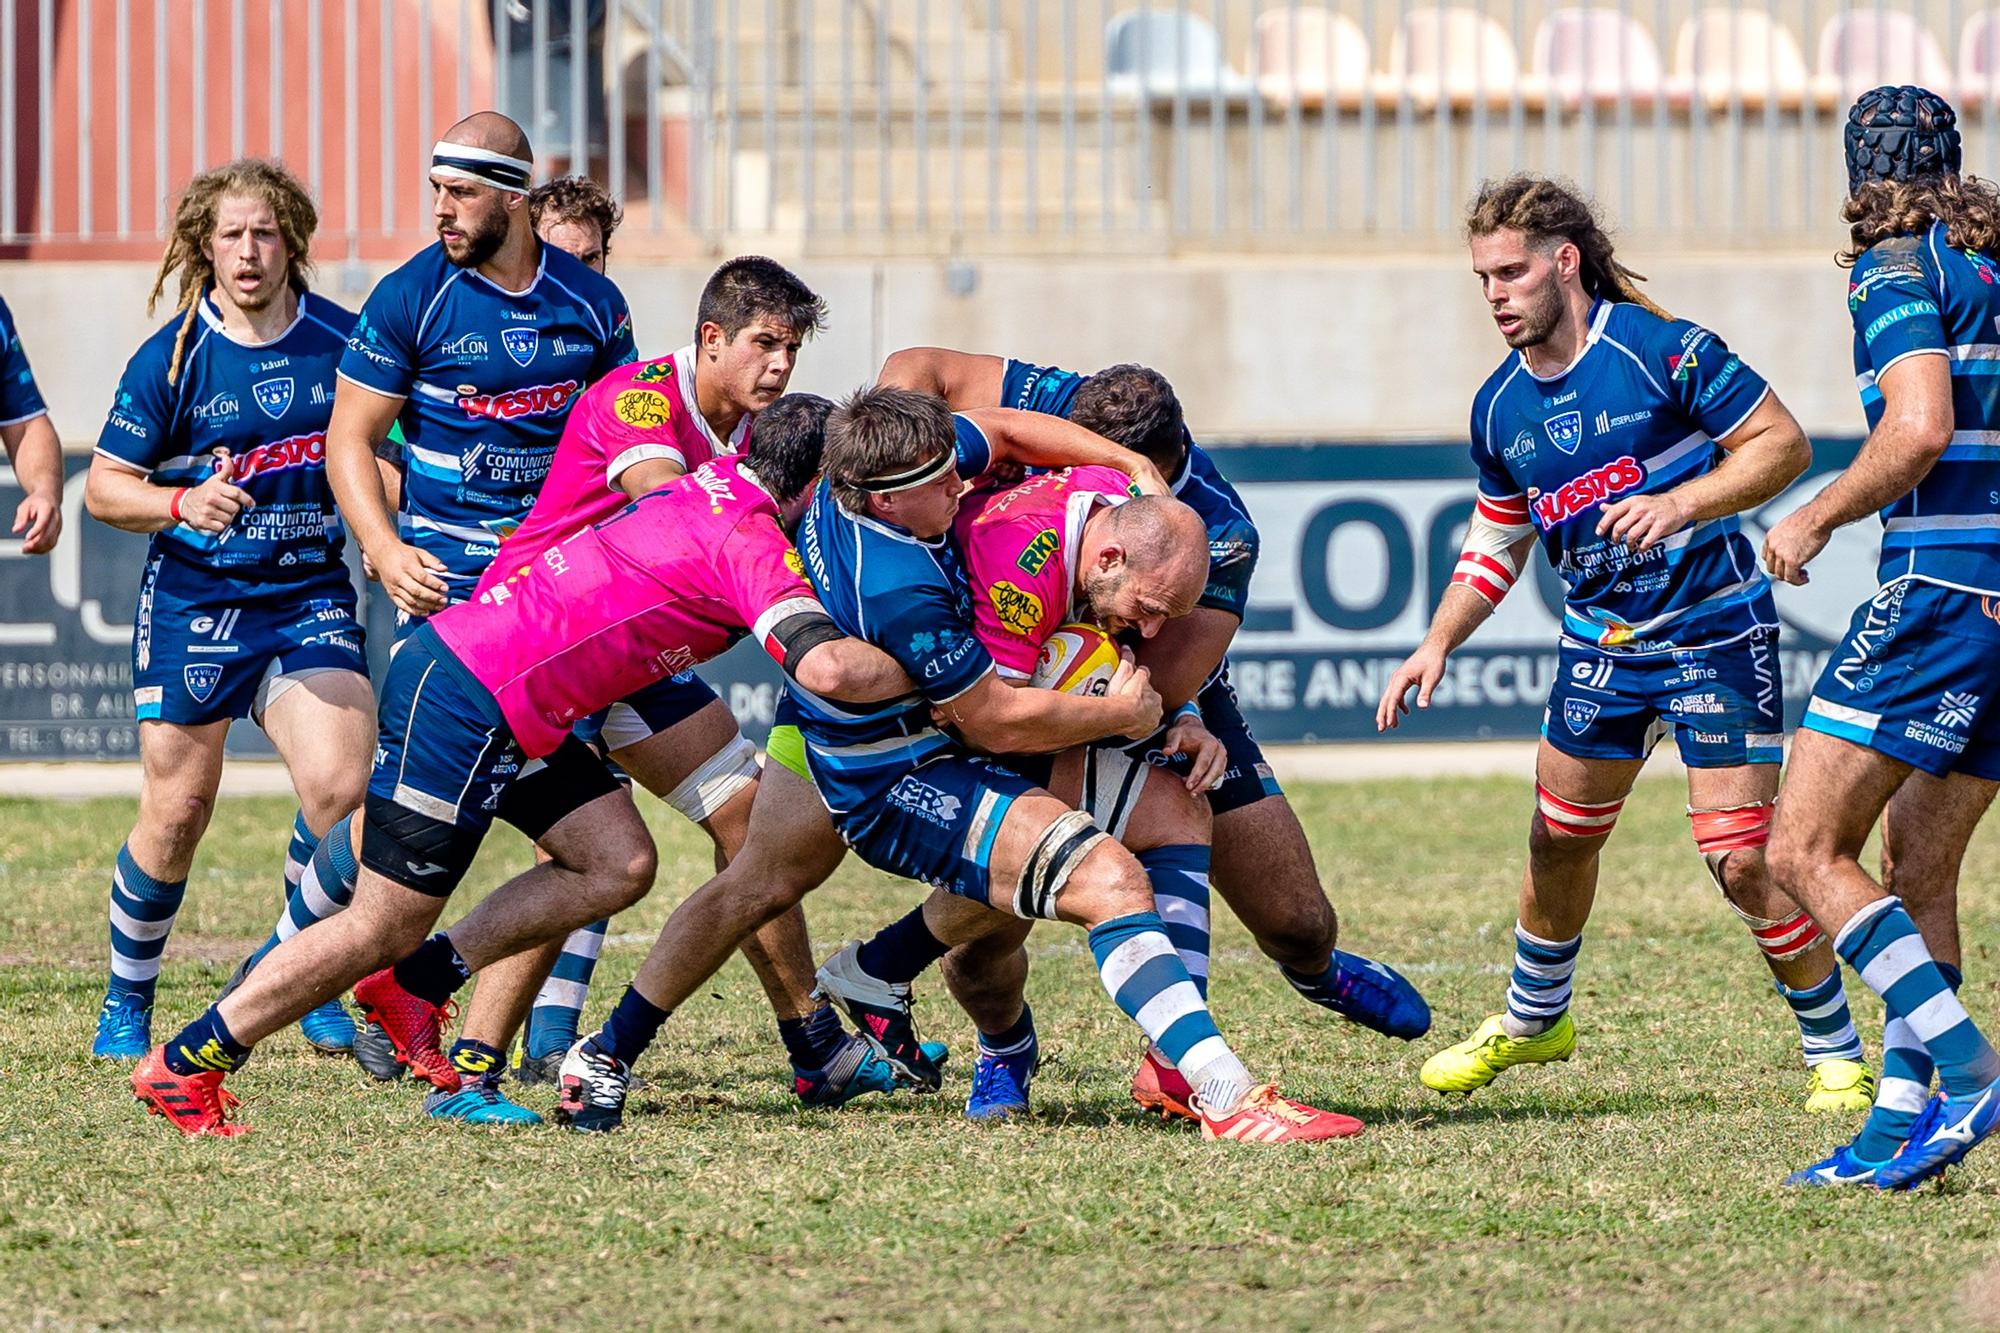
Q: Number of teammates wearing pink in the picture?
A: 3